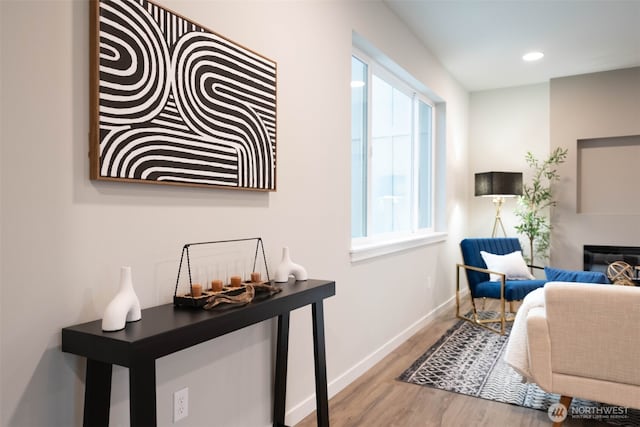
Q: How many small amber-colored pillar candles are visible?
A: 4